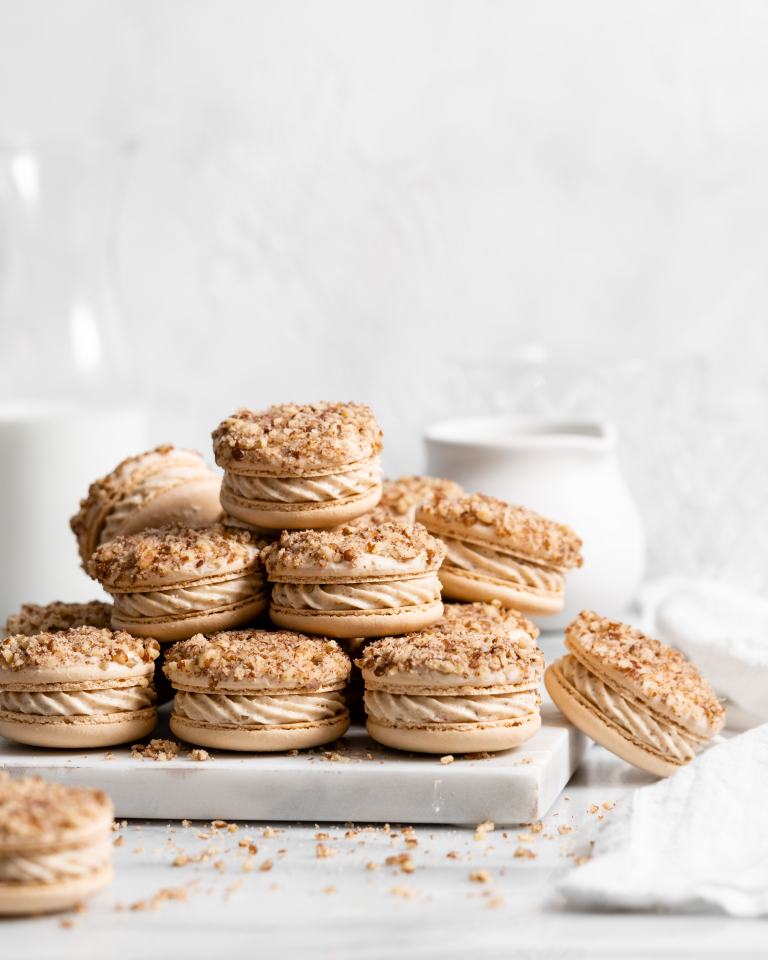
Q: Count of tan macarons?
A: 13